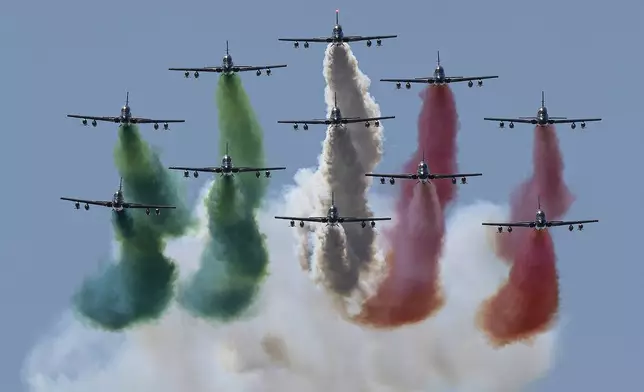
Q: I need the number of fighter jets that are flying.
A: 11